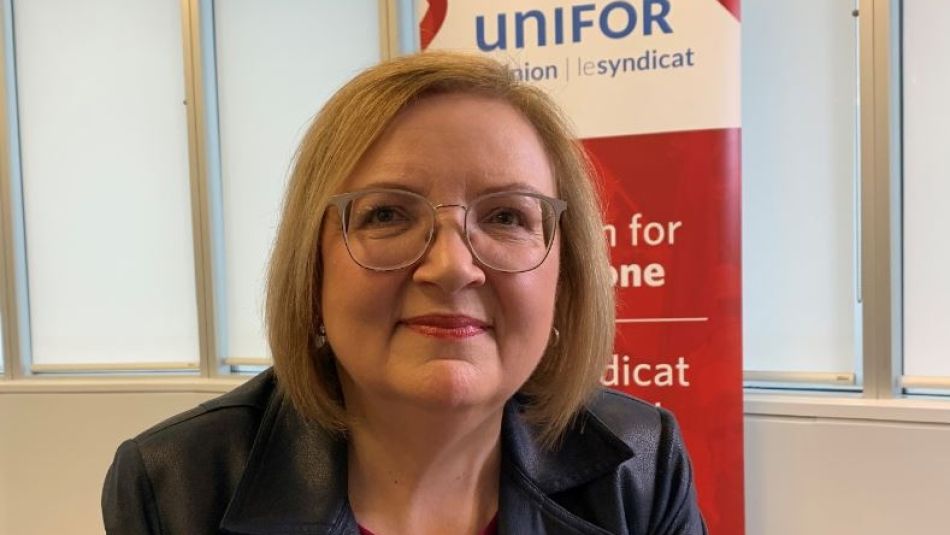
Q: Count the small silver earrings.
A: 2